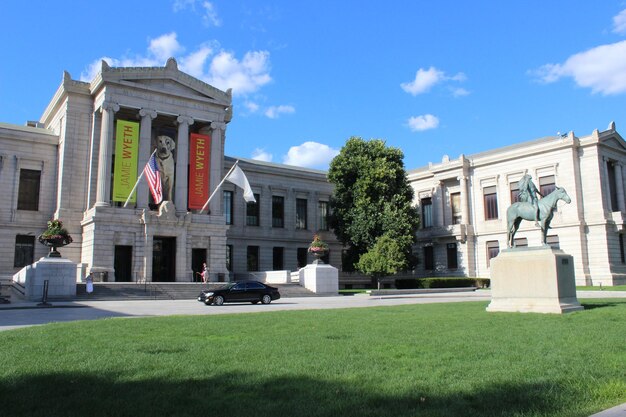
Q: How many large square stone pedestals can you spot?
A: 3